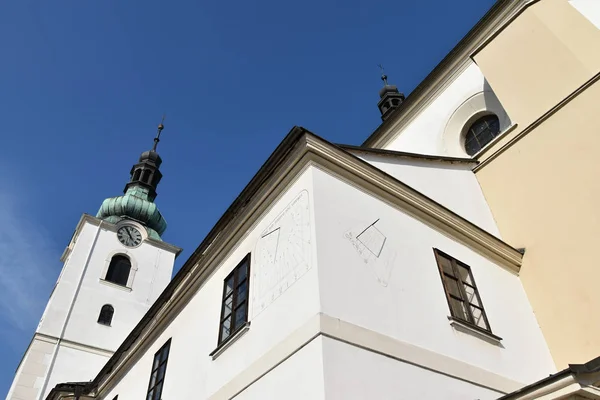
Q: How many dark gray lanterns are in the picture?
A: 2